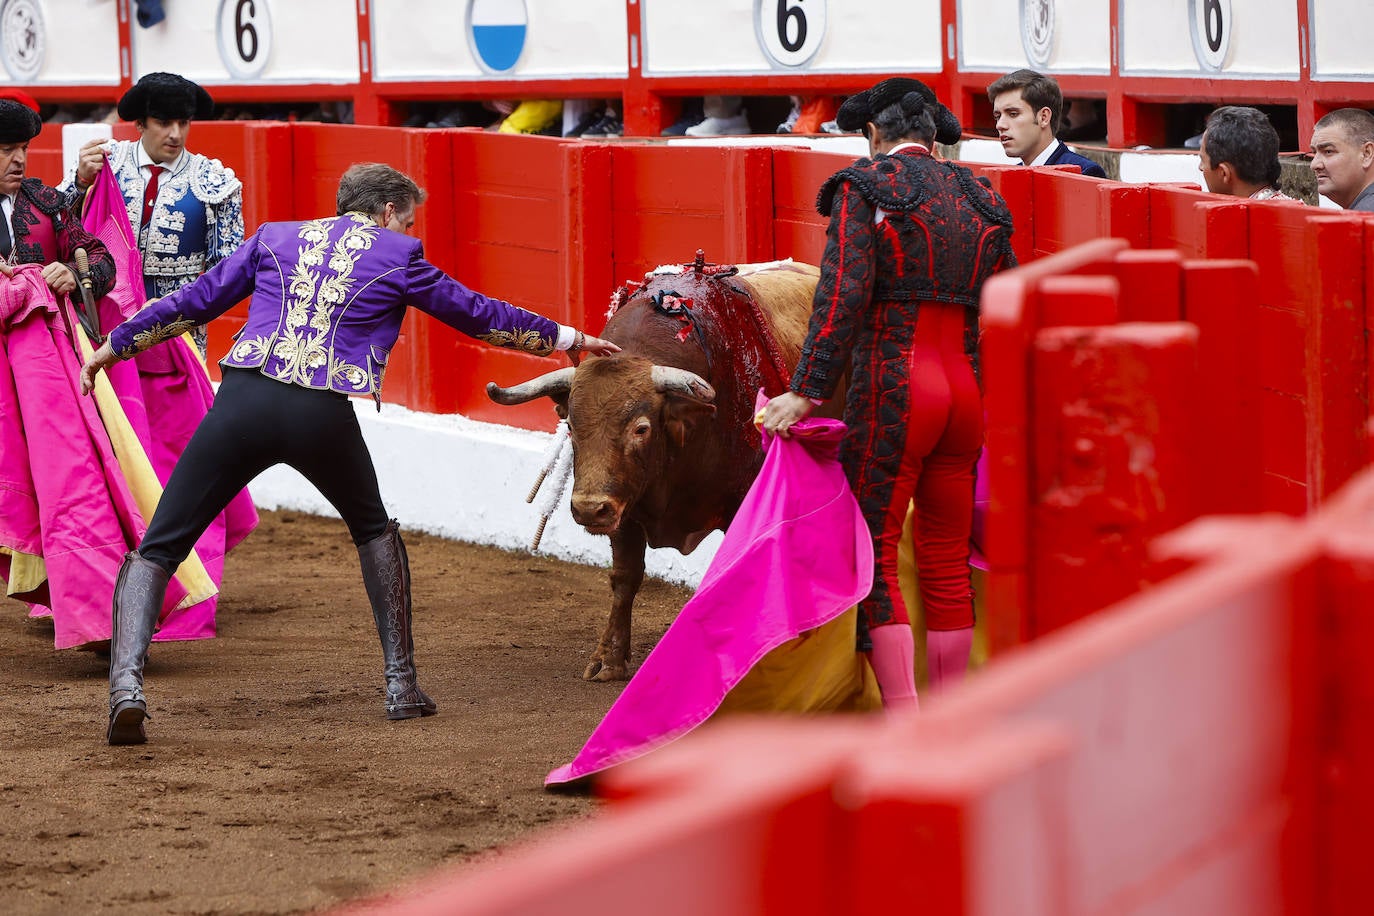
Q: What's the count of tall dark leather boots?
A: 2